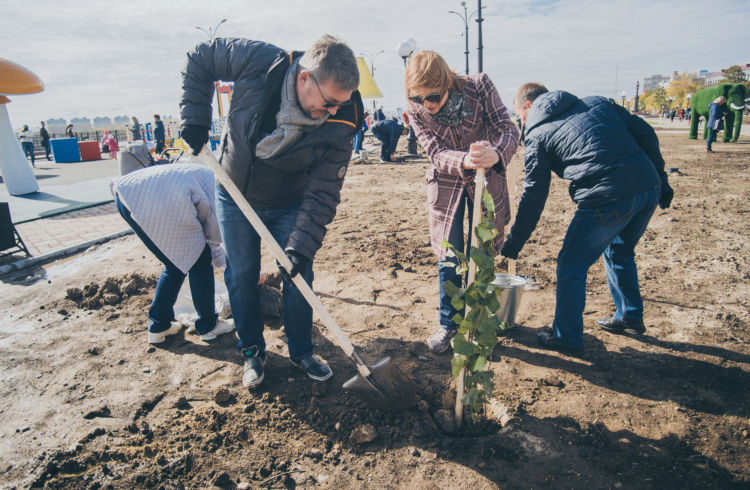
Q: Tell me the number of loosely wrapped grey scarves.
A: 1